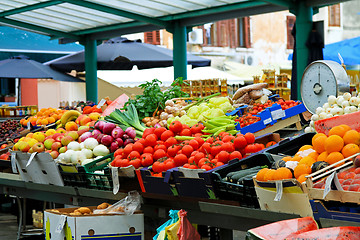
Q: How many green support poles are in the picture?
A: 3